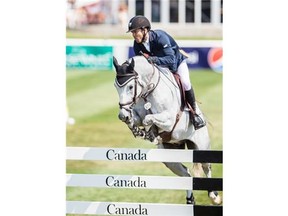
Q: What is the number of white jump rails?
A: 3